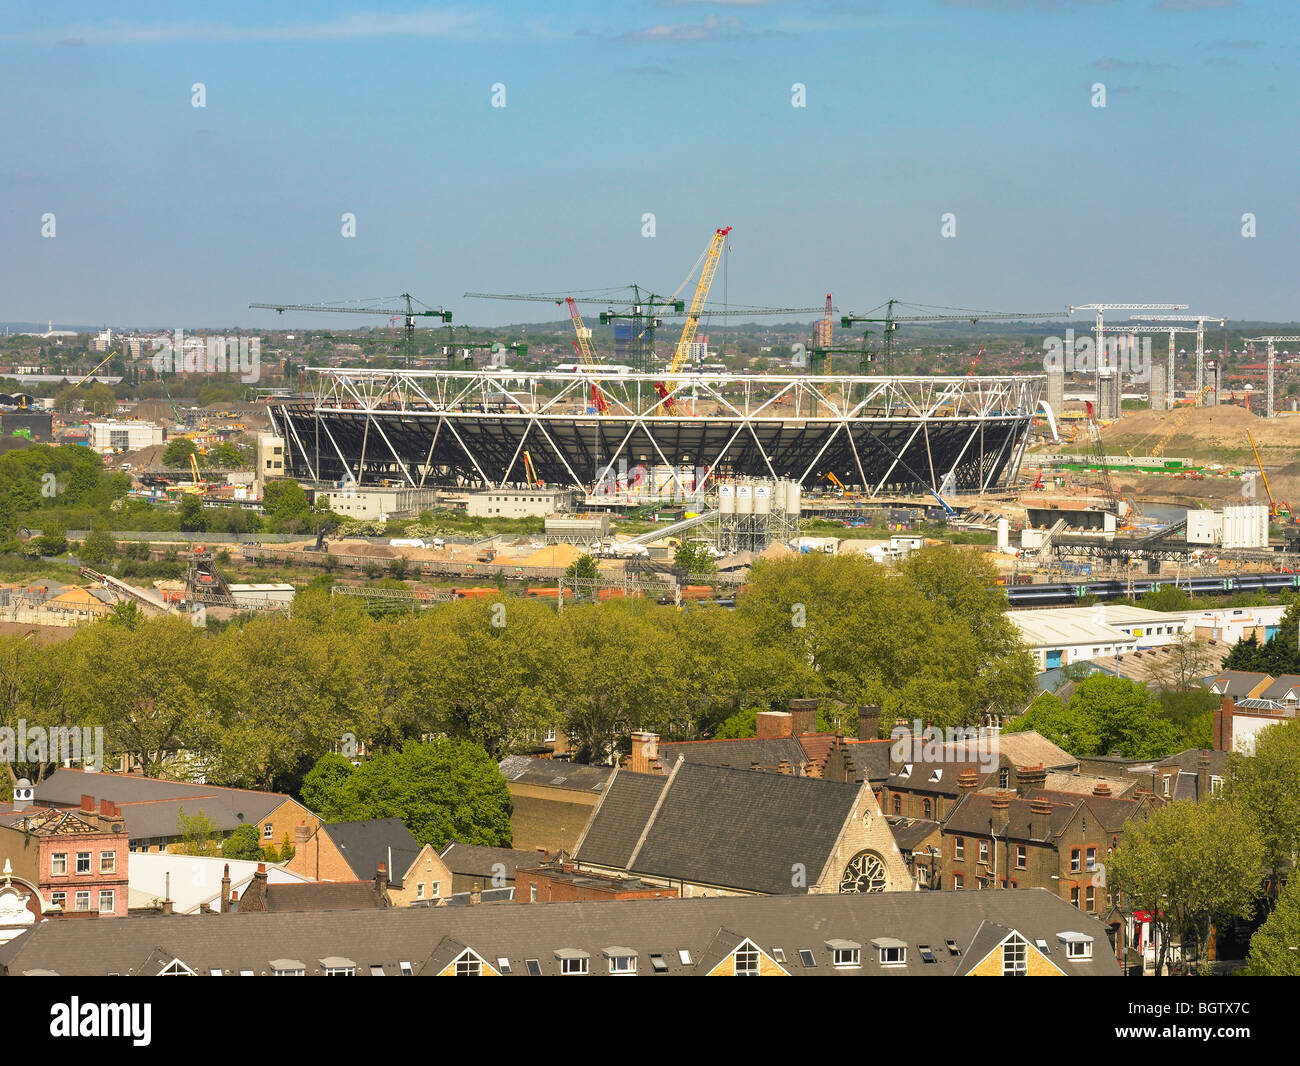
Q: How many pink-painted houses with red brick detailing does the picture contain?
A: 1